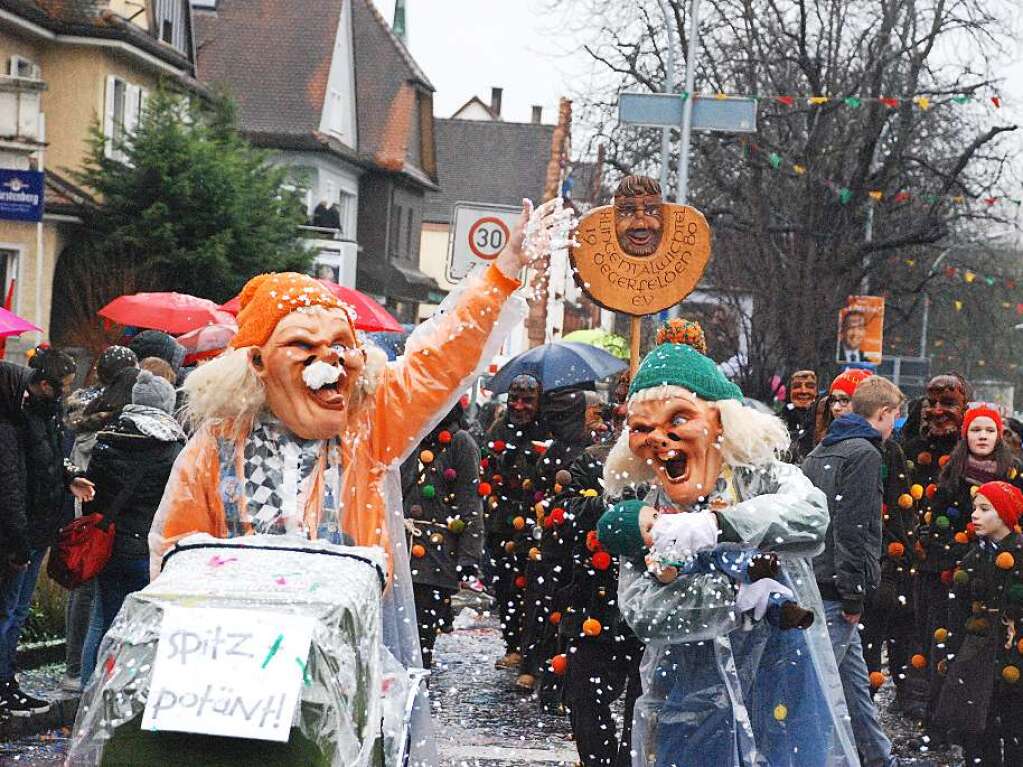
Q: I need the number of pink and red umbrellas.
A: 4